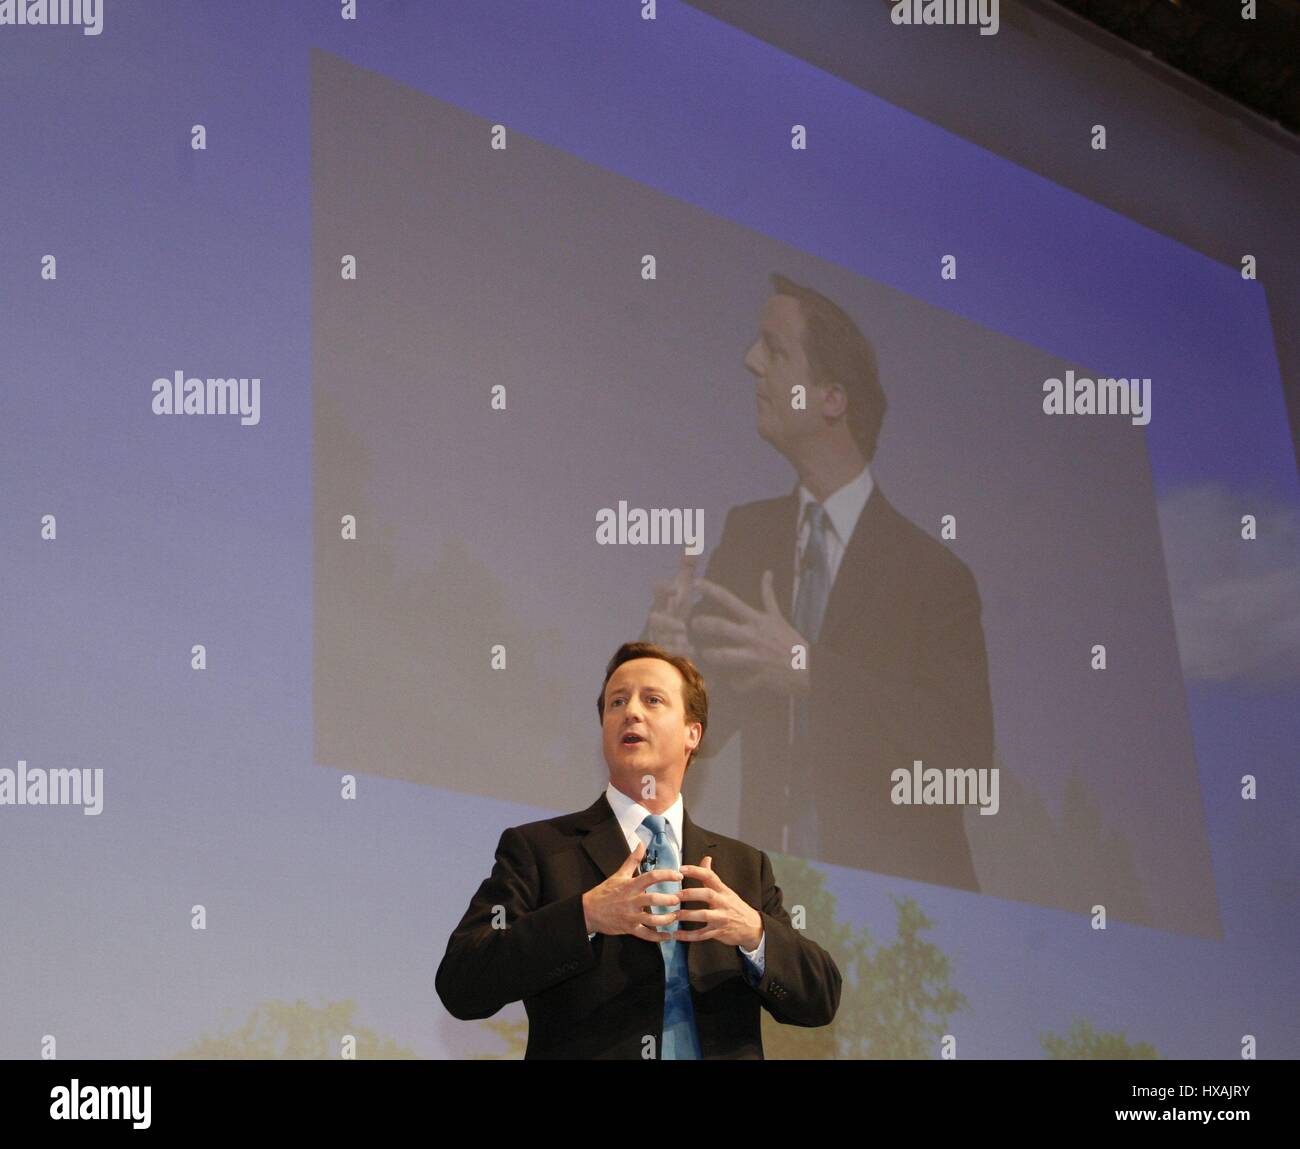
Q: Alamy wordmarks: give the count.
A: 8